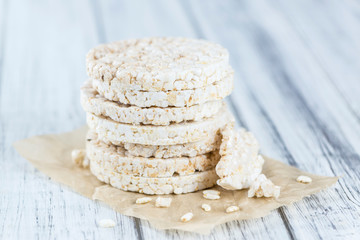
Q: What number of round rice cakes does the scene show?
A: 7